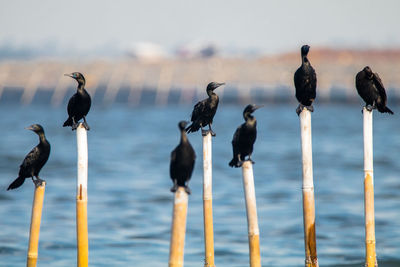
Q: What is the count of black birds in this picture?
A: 7